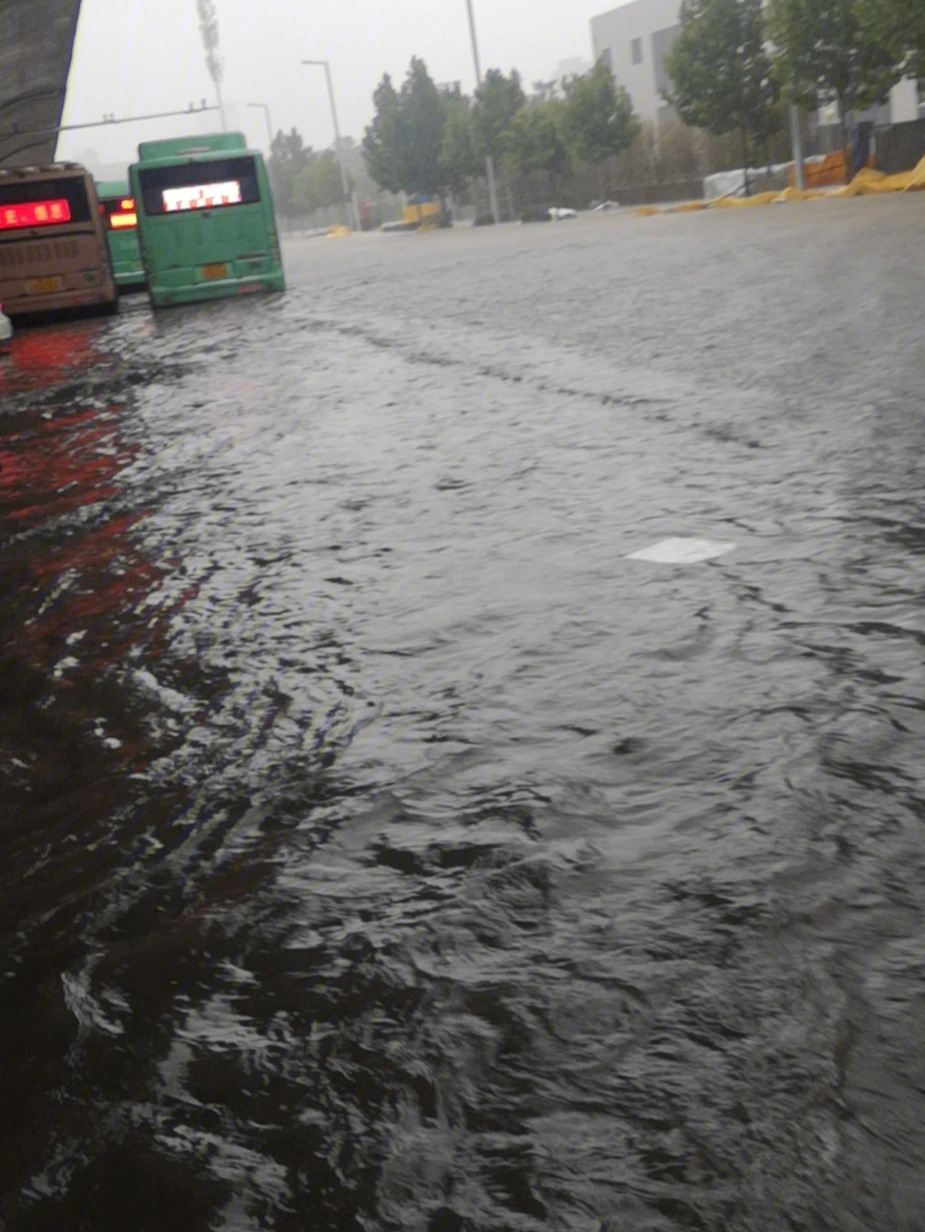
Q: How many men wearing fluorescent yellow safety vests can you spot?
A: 0